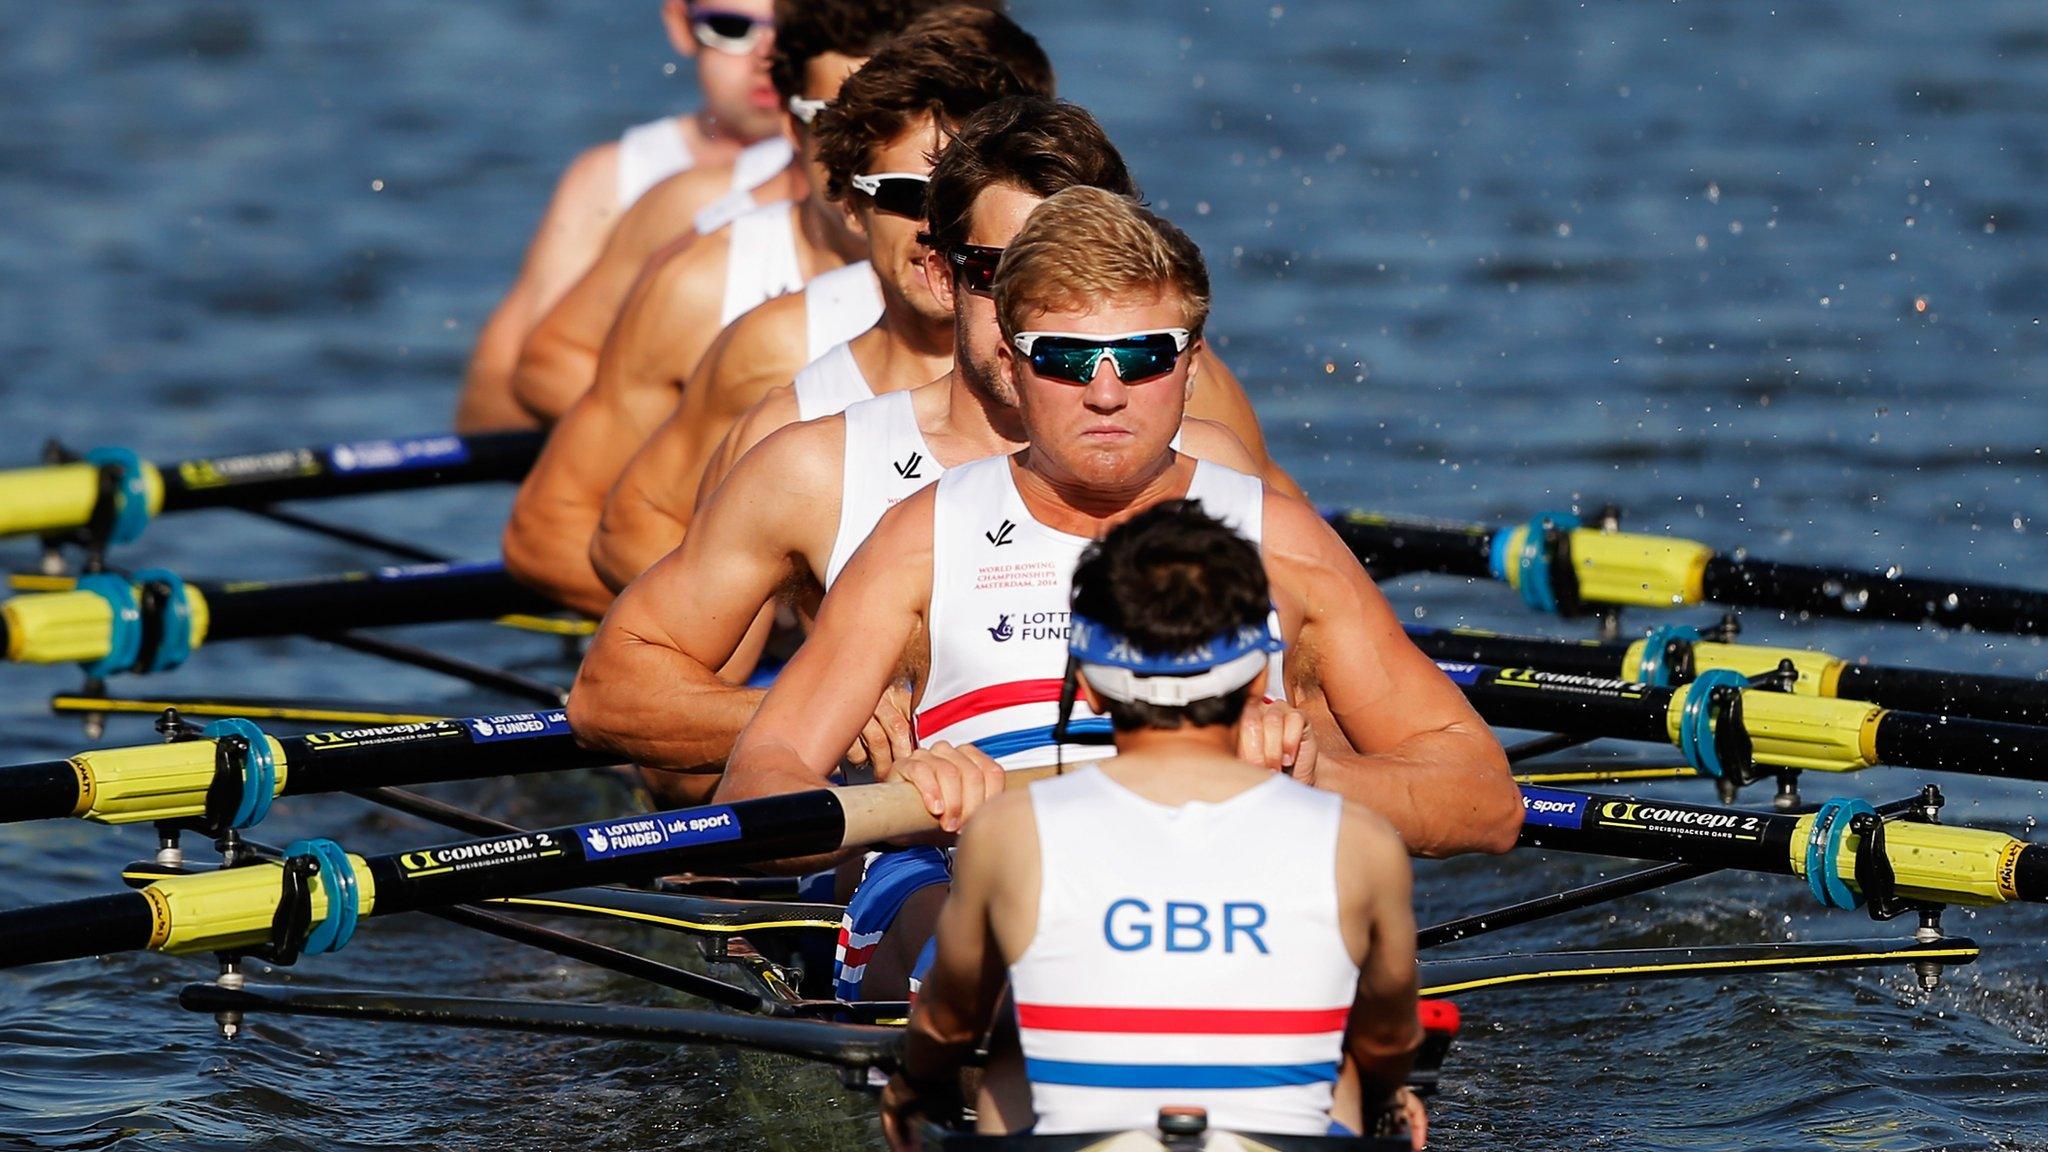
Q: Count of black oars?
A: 8